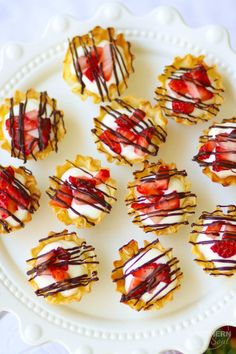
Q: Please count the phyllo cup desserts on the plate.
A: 11